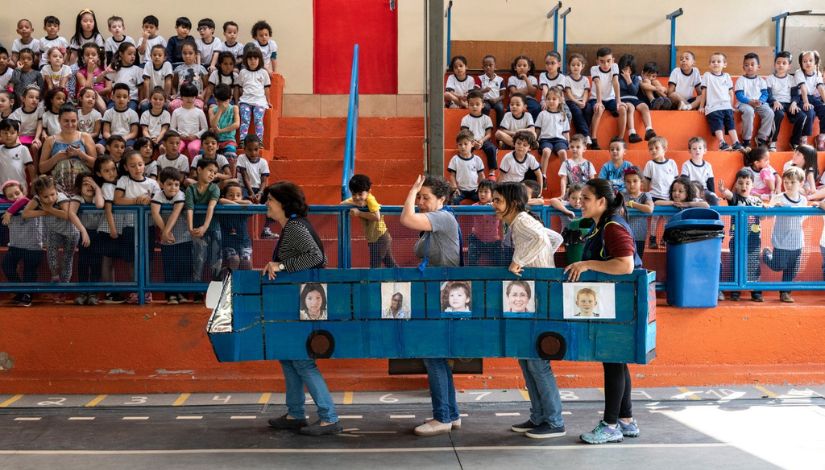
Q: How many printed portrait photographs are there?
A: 5